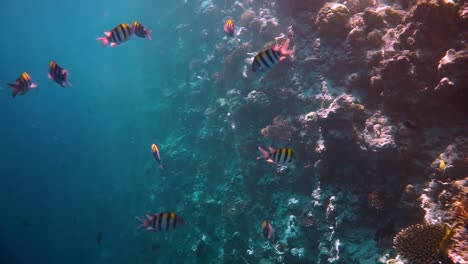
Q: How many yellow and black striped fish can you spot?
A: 10